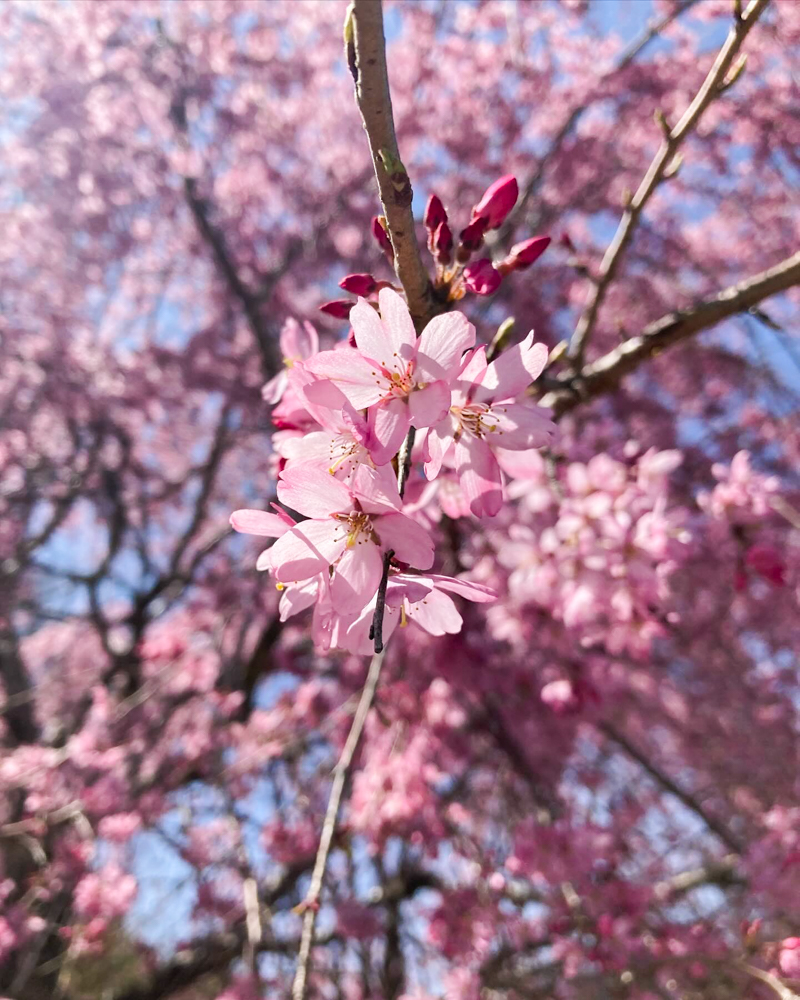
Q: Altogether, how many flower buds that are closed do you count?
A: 9